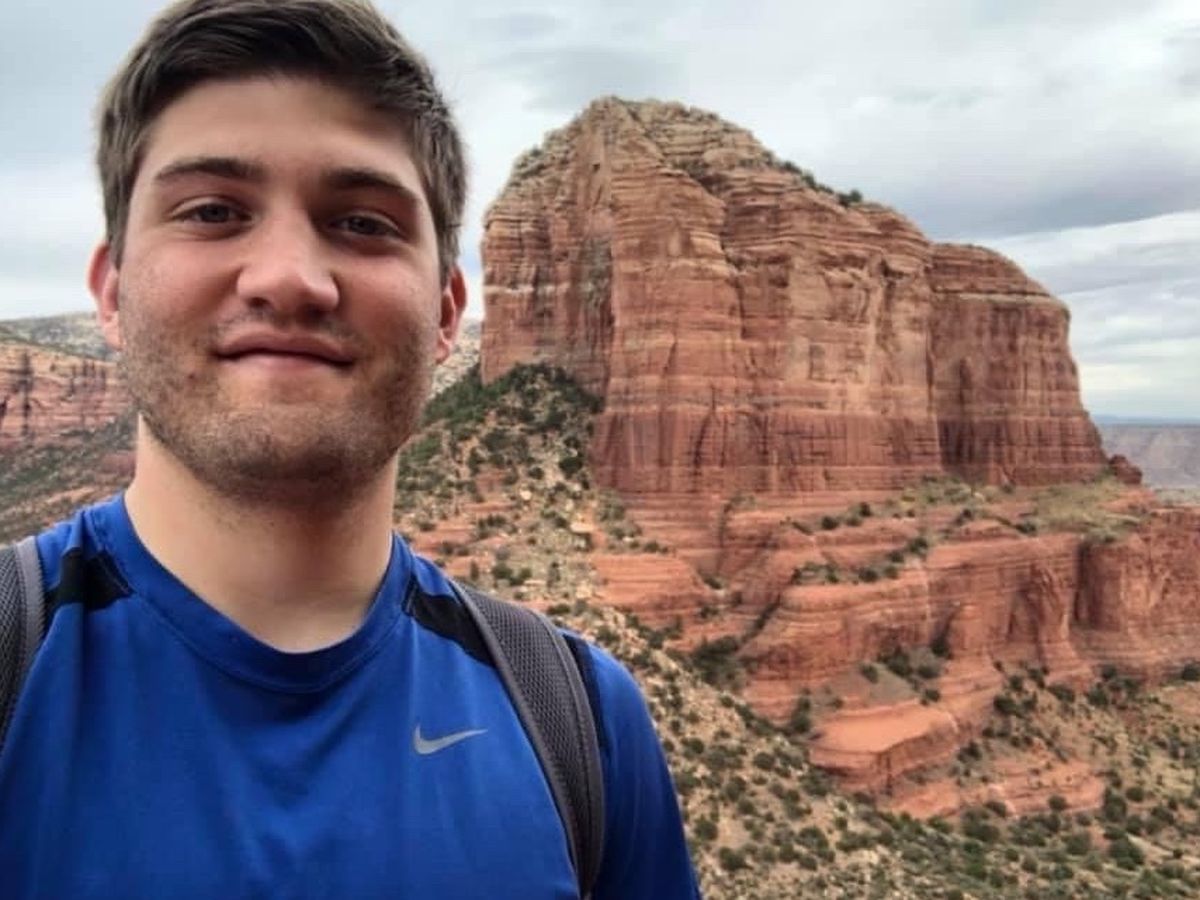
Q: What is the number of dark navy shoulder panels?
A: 2